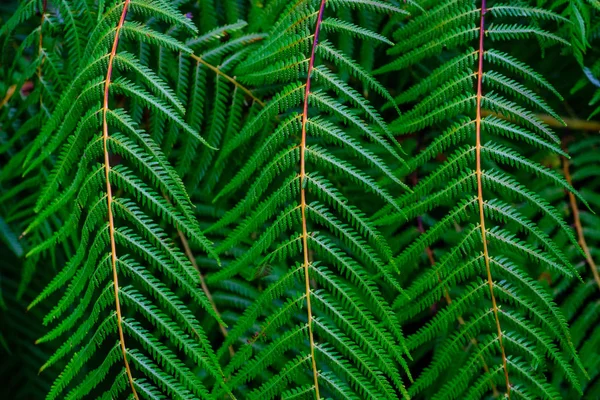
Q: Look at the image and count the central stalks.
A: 3